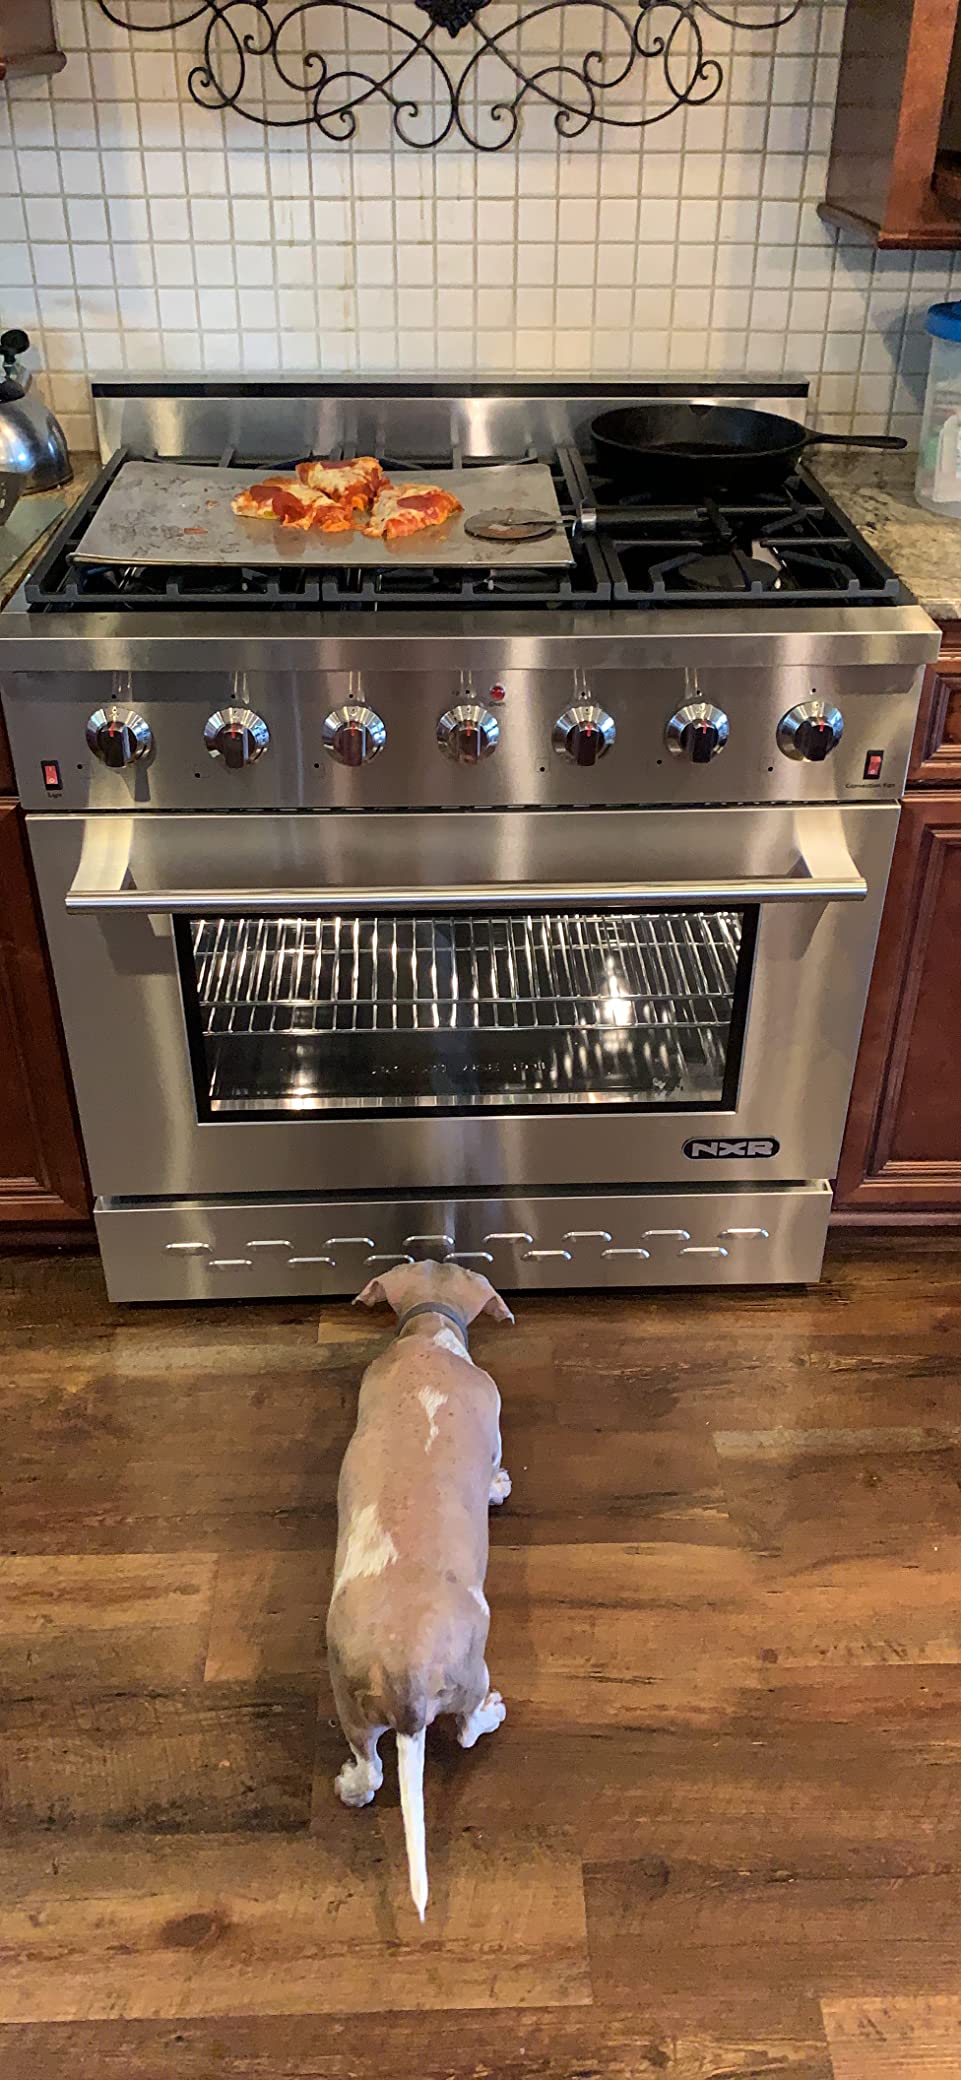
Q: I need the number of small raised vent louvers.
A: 15